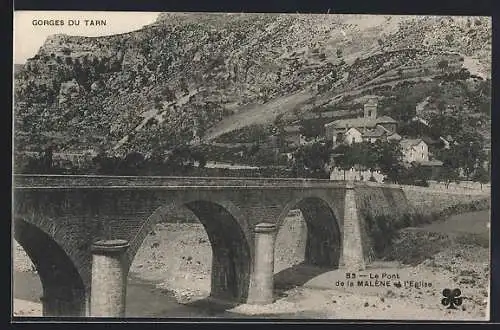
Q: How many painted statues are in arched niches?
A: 0